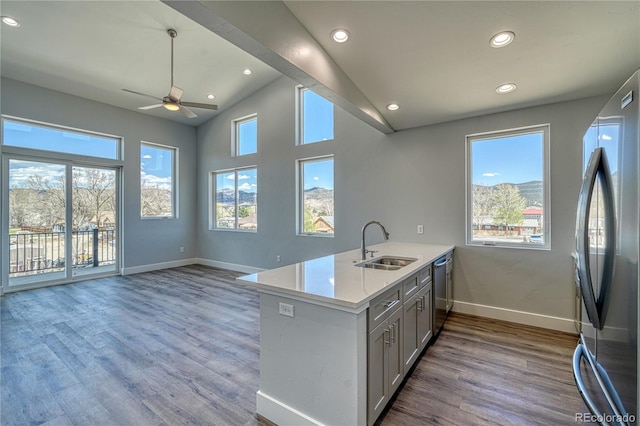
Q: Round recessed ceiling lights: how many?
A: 7